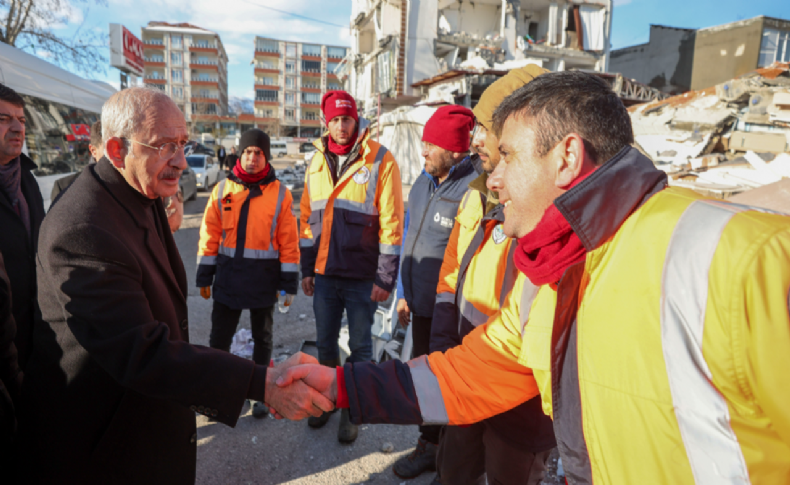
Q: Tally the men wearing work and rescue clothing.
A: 5